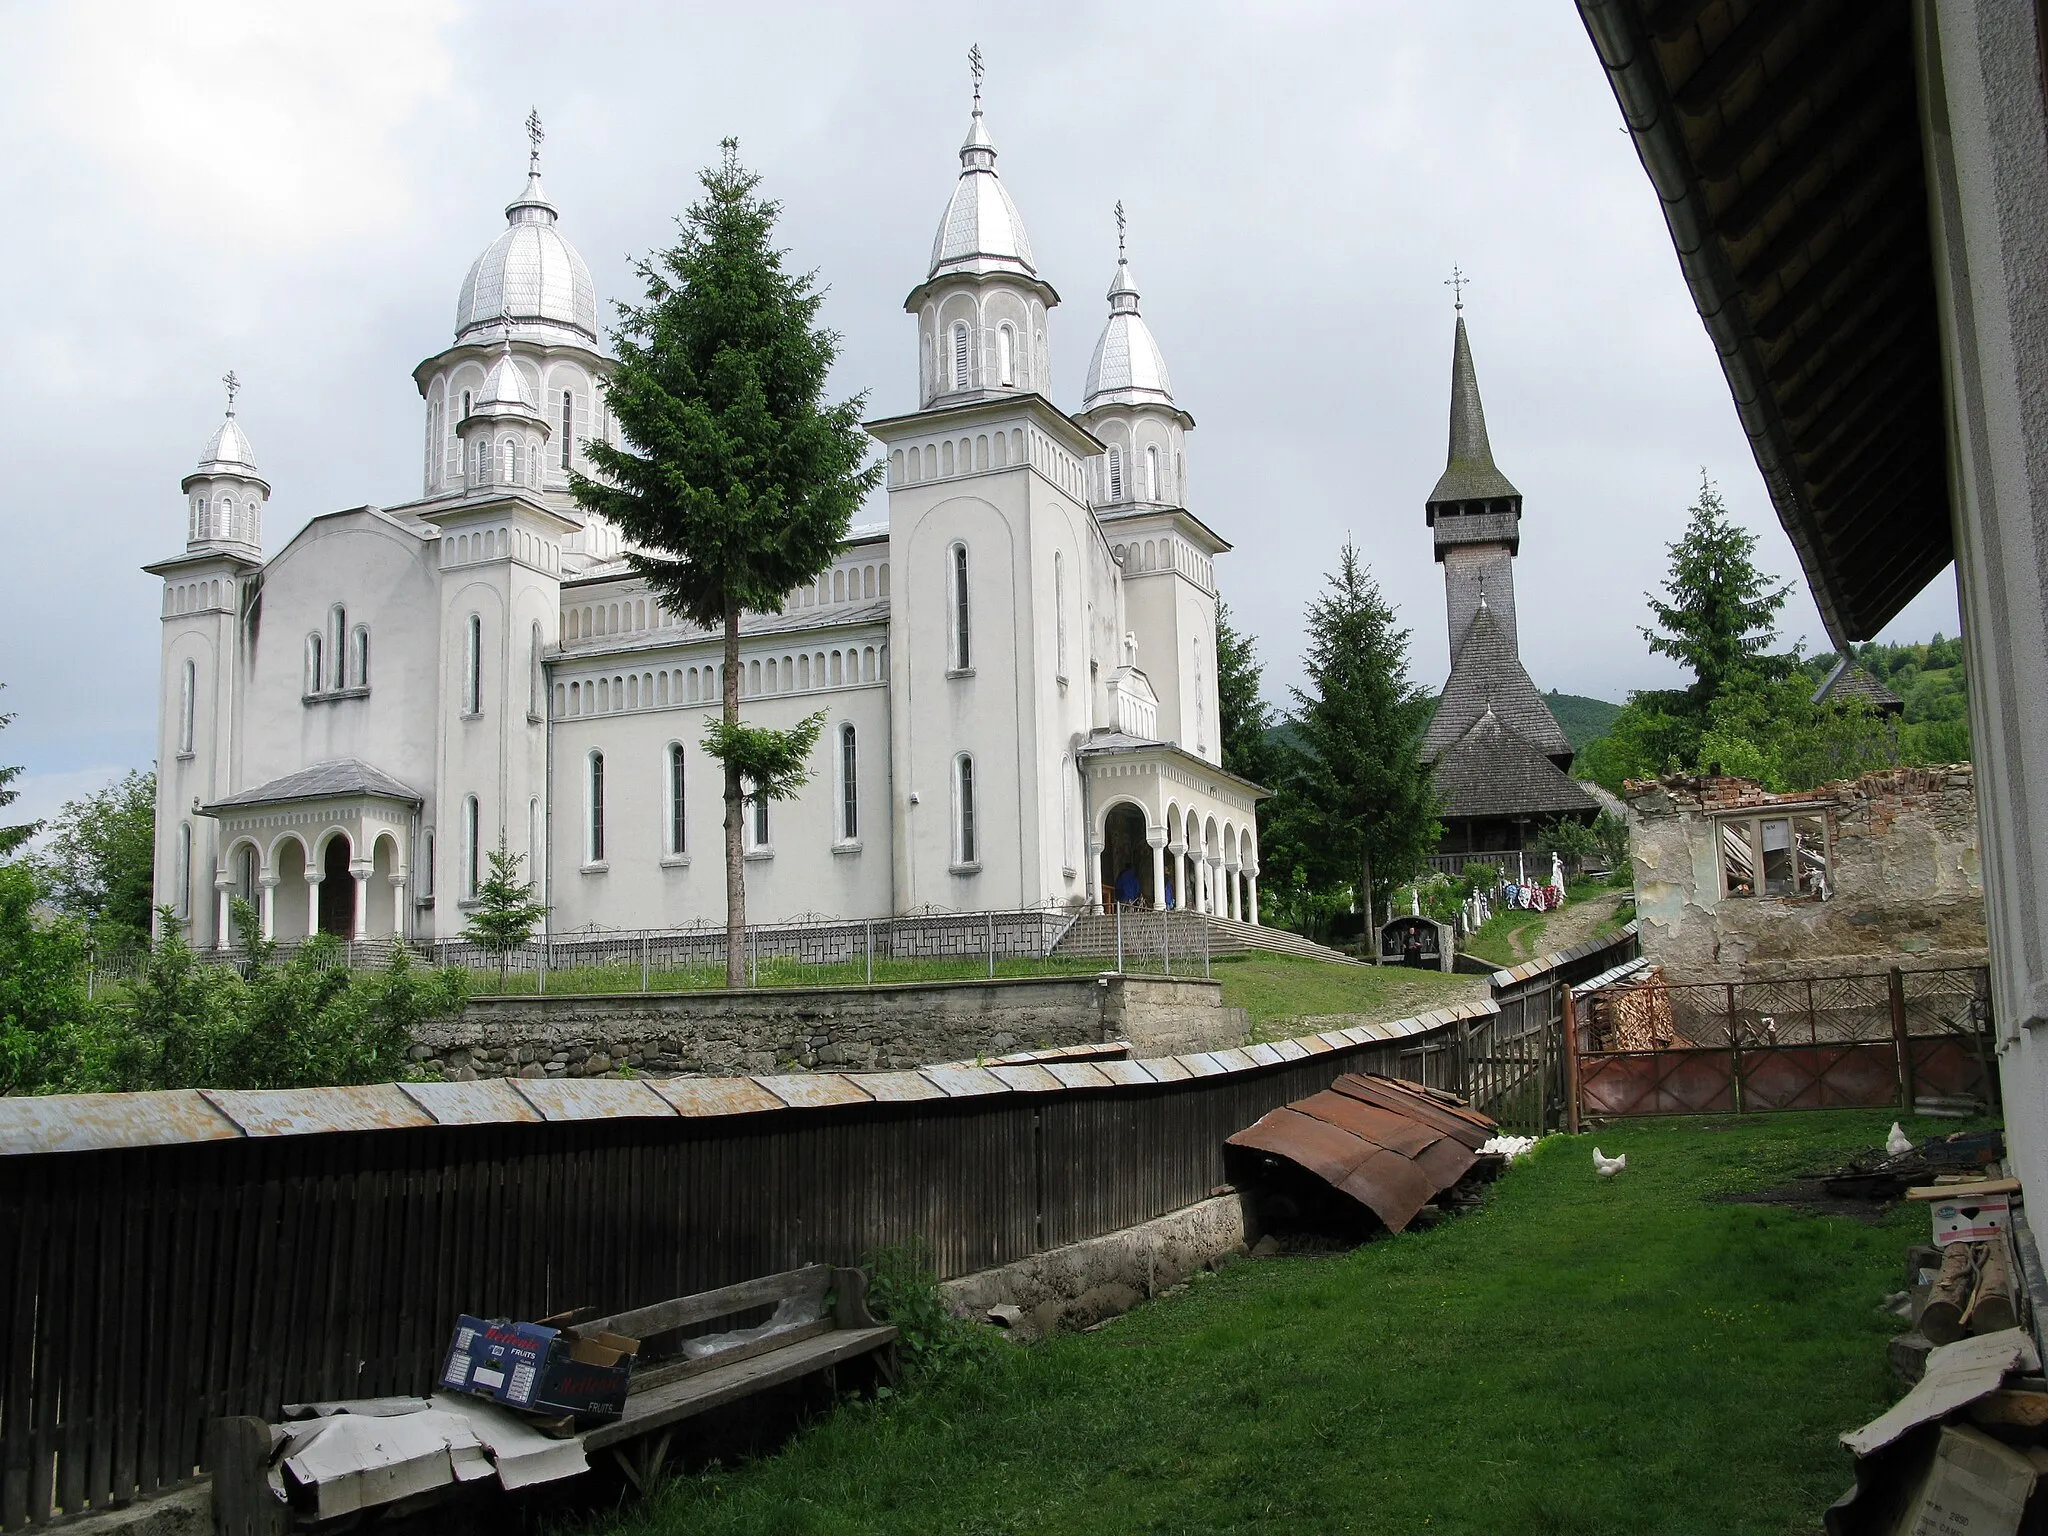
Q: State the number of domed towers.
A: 5